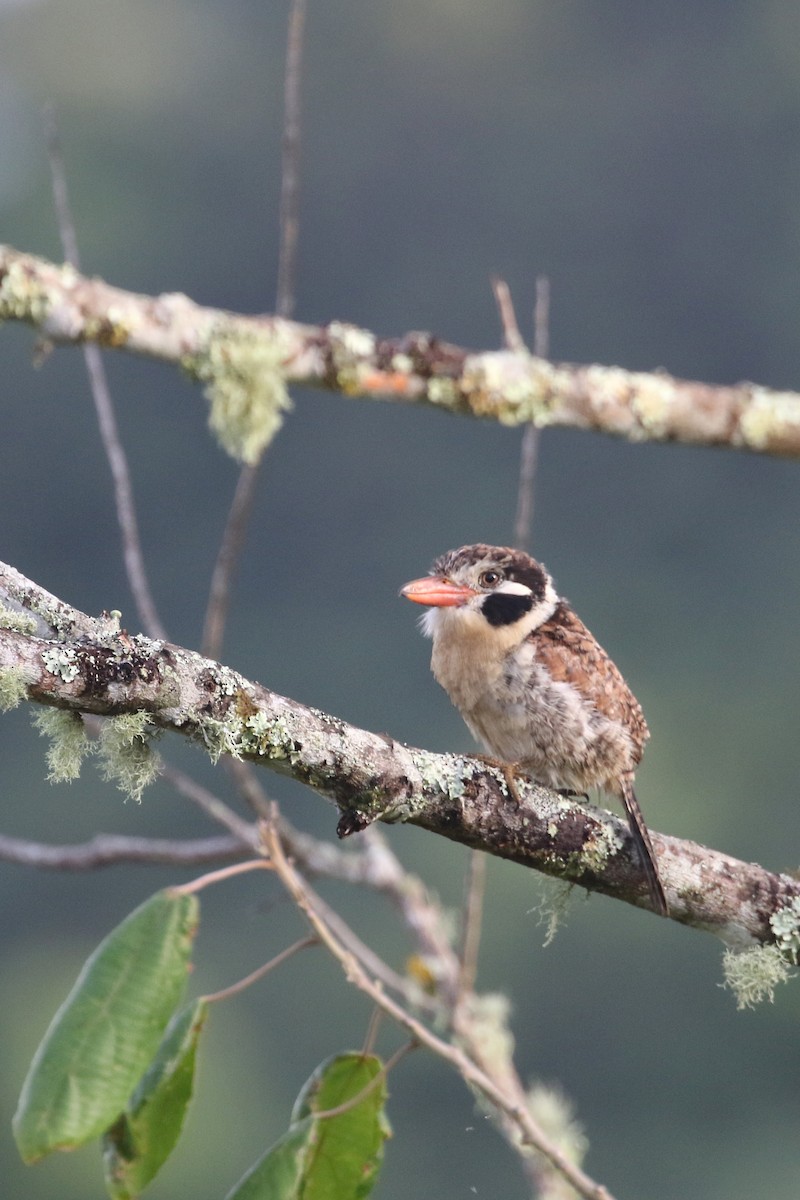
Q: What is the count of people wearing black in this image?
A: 0